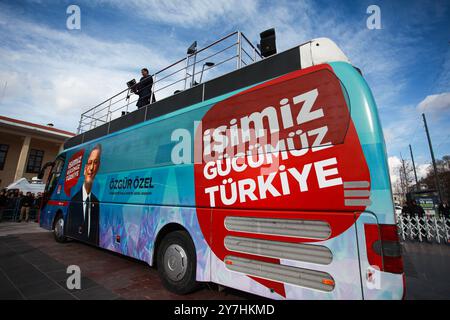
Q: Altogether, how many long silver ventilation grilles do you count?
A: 3